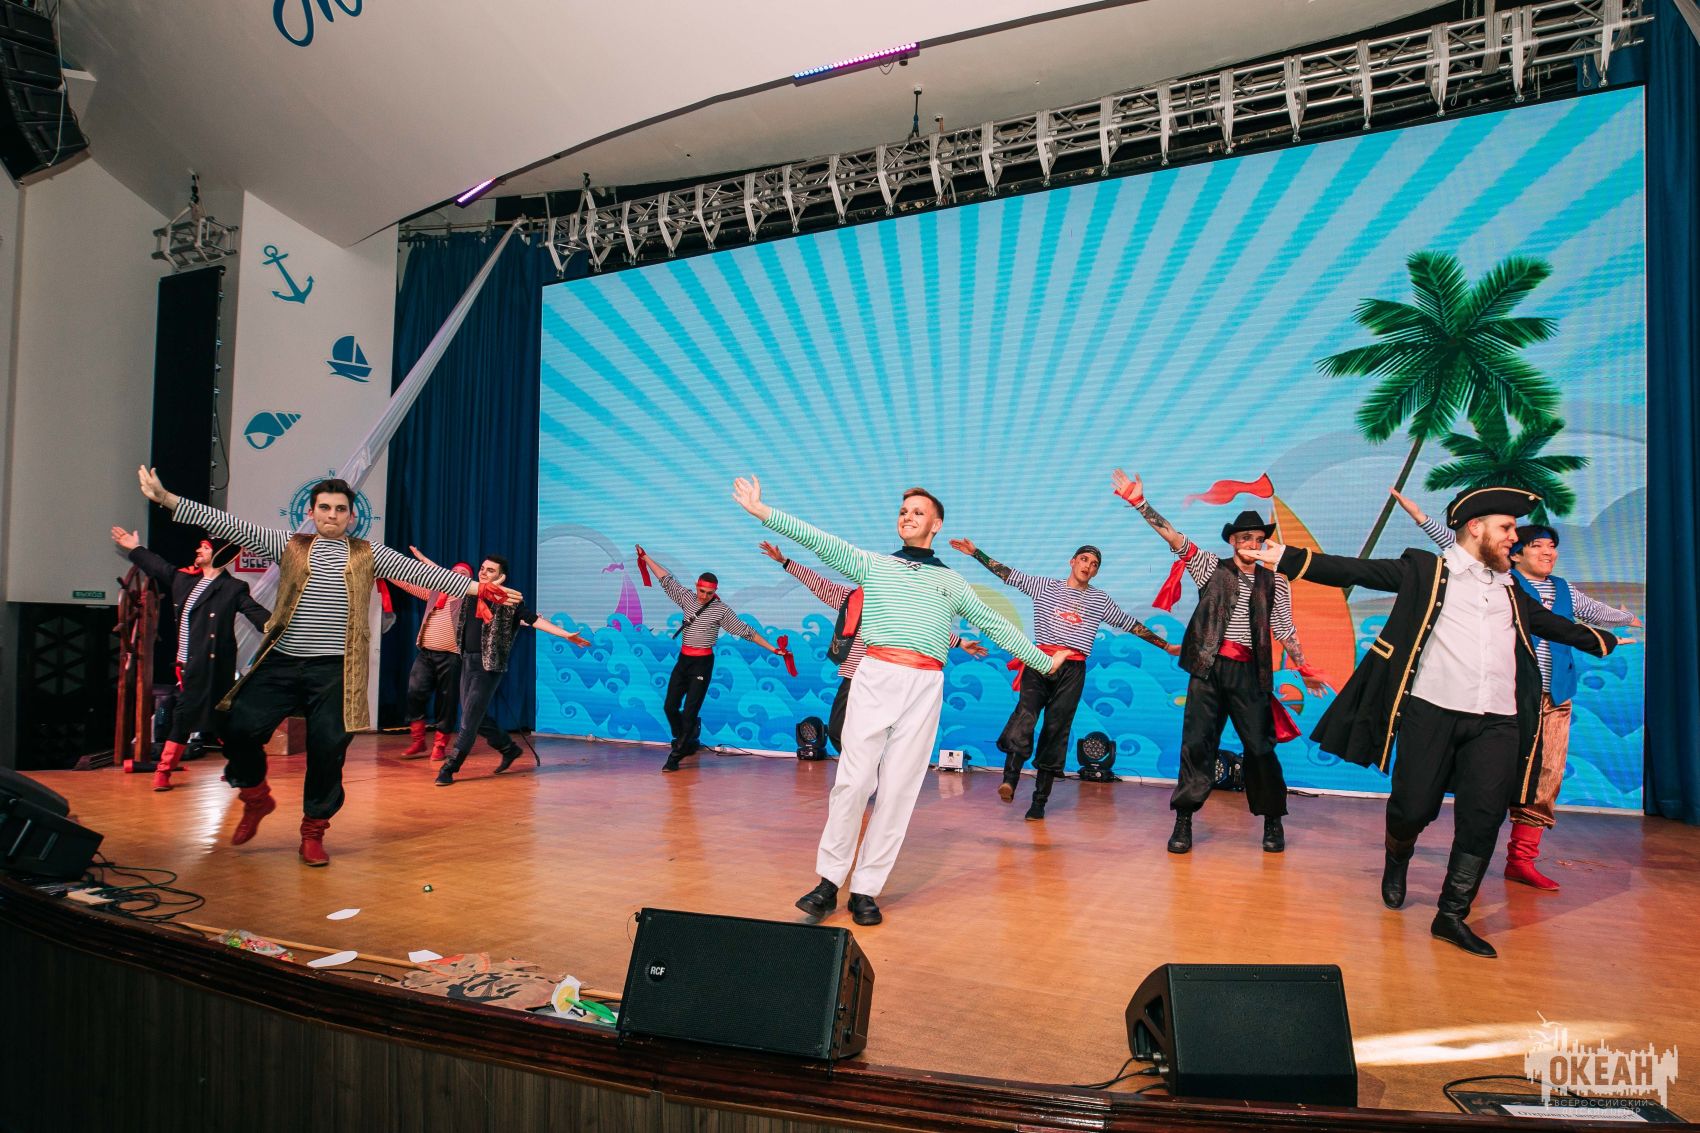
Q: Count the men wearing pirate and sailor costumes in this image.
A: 11